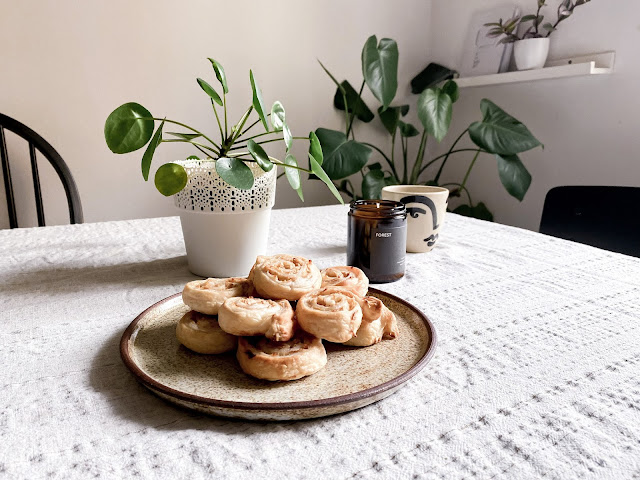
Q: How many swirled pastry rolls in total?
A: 8